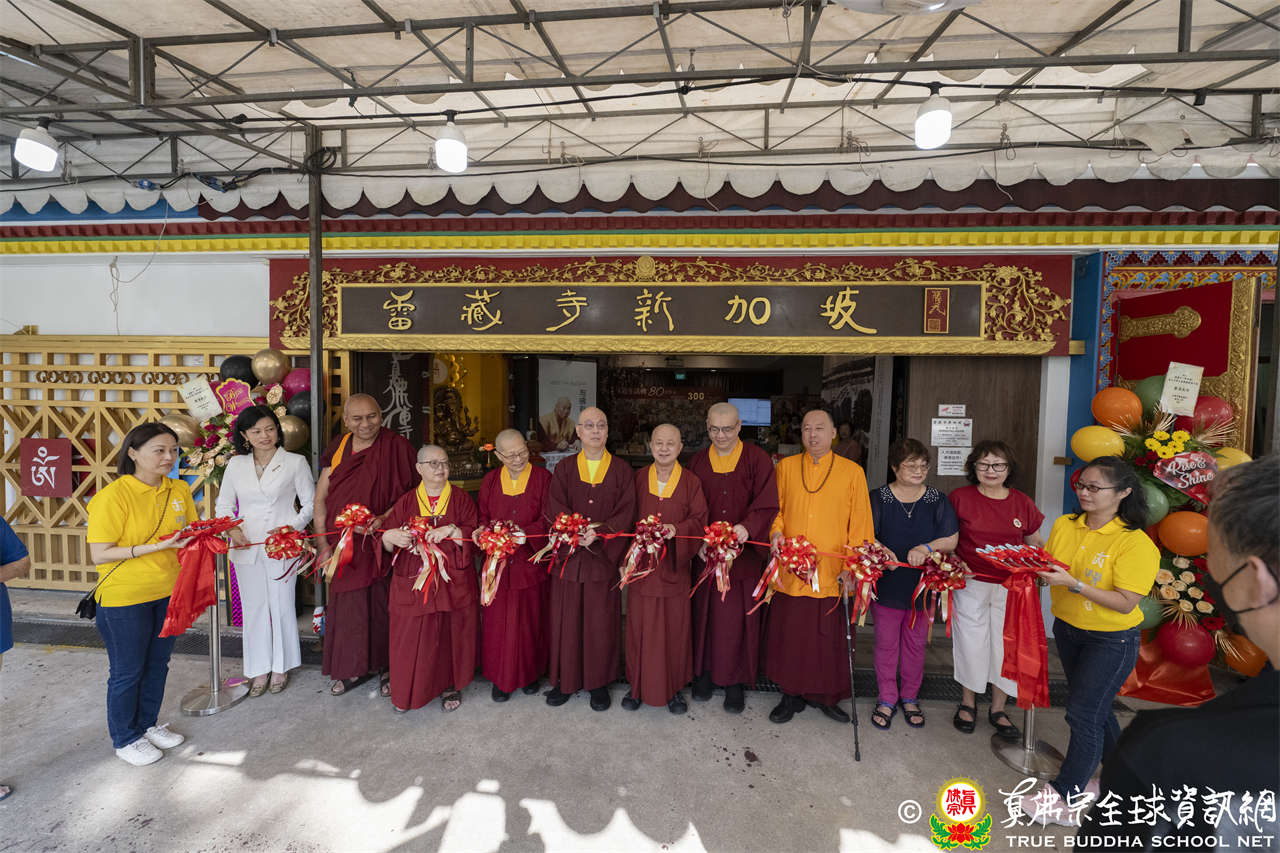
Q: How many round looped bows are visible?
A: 10